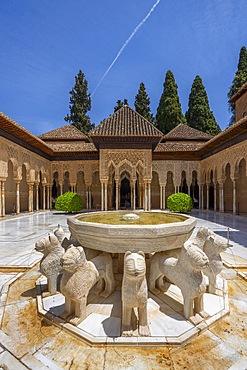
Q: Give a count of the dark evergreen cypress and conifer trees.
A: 6